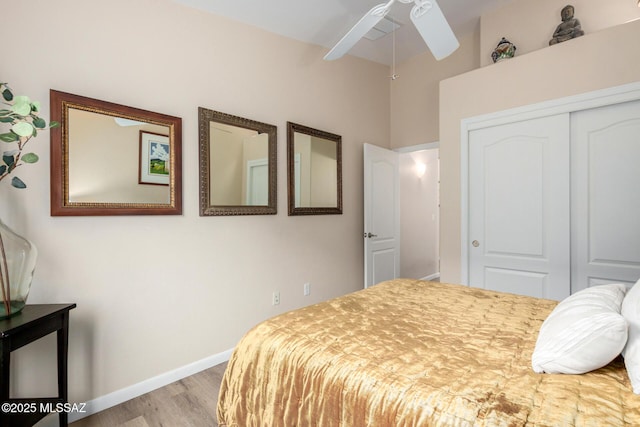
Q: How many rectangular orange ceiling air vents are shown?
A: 0